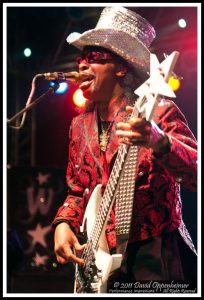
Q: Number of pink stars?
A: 3